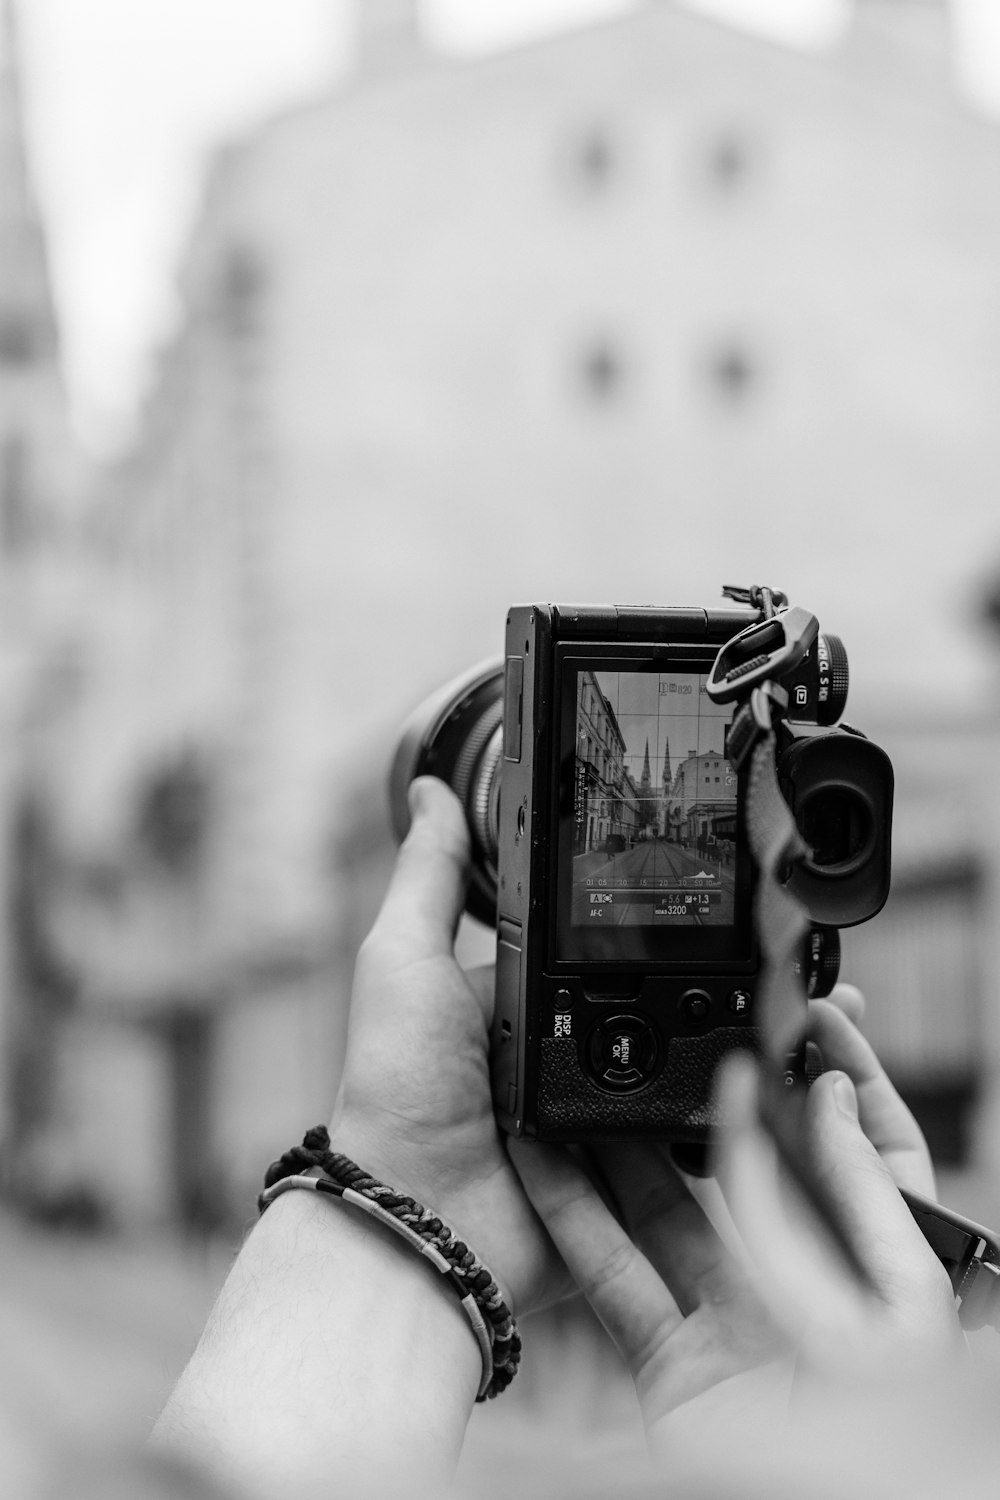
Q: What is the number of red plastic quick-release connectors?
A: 0